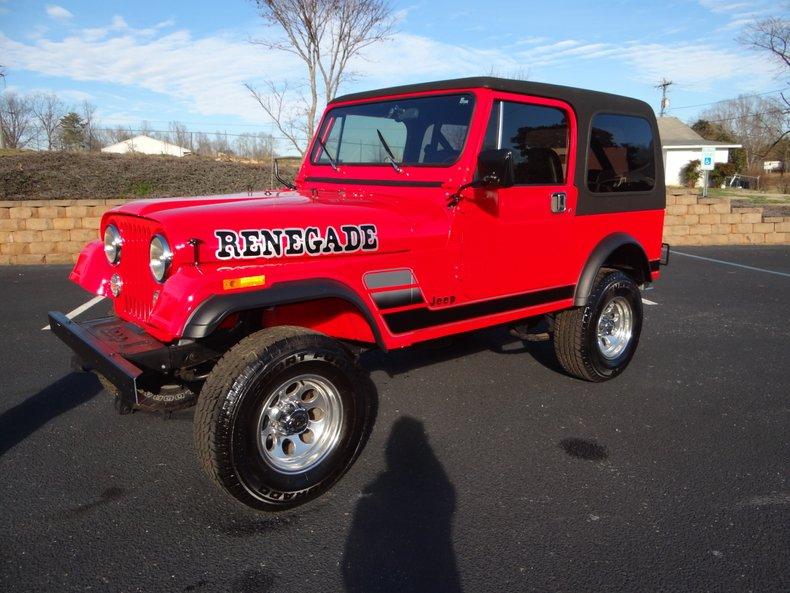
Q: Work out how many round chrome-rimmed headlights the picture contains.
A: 2